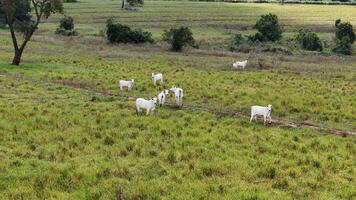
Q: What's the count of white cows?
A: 7